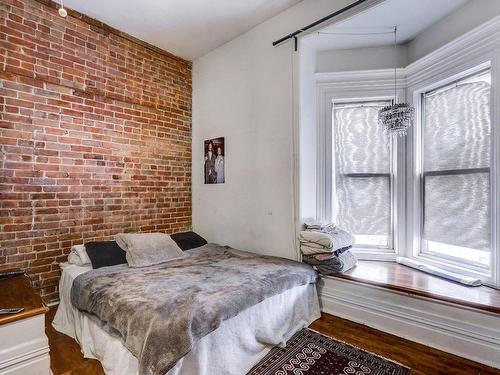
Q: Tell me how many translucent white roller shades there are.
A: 2